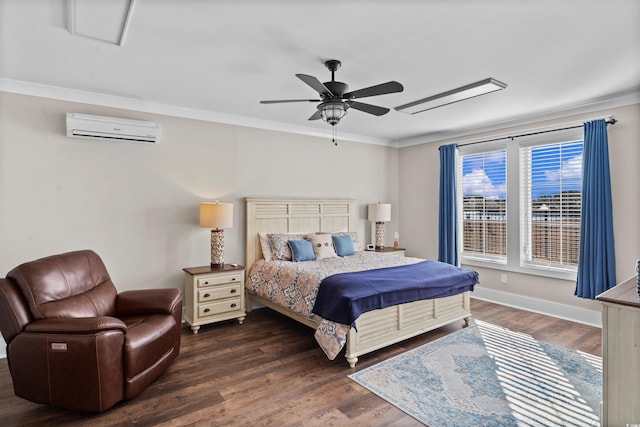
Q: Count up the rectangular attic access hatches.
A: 1